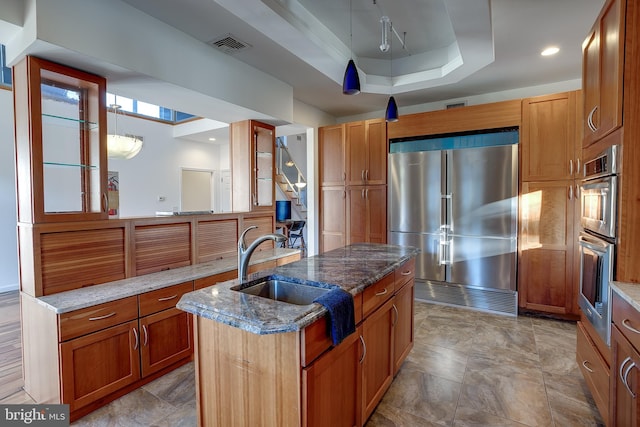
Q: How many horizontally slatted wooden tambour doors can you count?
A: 4